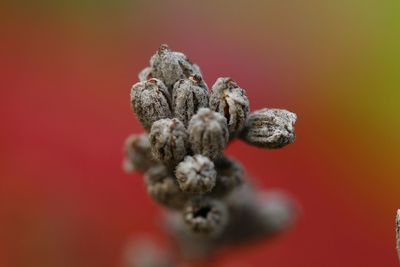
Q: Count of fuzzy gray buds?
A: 12